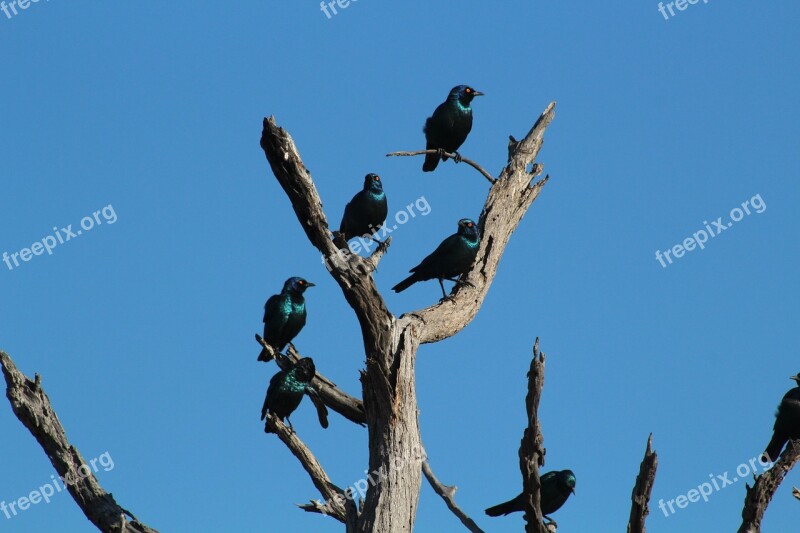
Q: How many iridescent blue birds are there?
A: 7